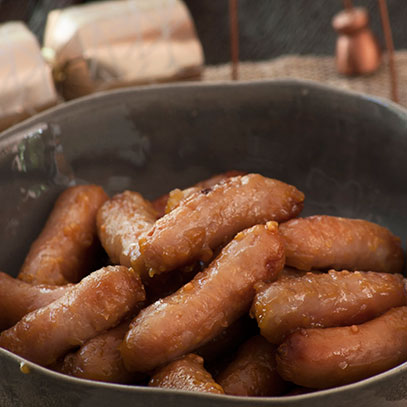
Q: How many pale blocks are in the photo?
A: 2